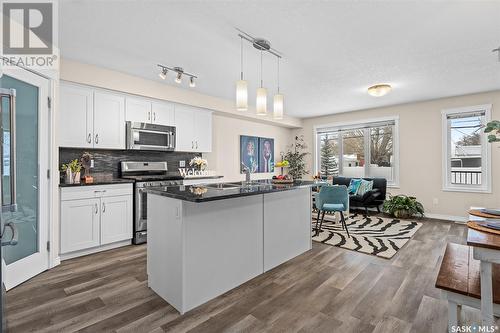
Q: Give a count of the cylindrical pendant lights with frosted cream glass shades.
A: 3